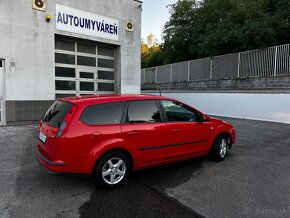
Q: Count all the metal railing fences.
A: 1